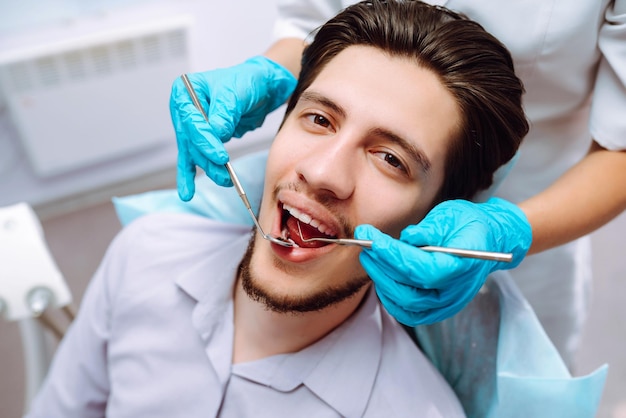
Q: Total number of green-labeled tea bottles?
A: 0